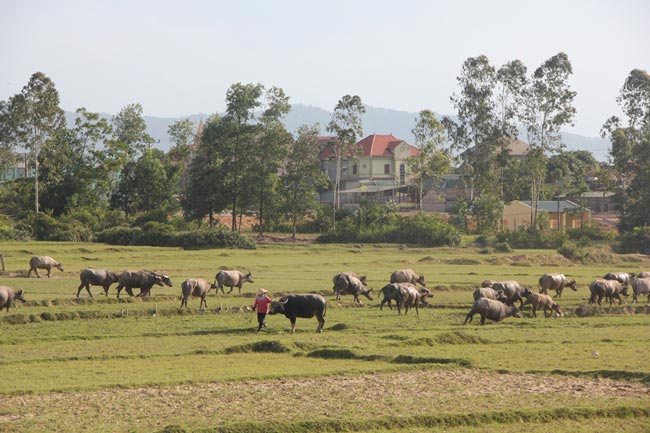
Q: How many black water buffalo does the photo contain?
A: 1